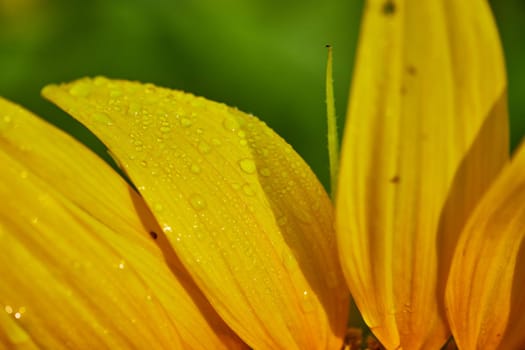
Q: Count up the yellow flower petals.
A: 4